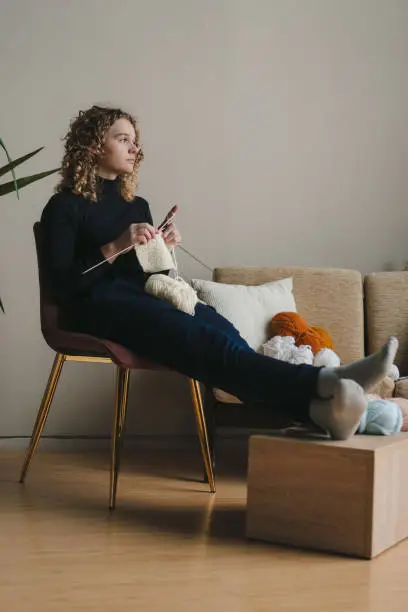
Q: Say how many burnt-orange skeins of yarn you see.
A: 2